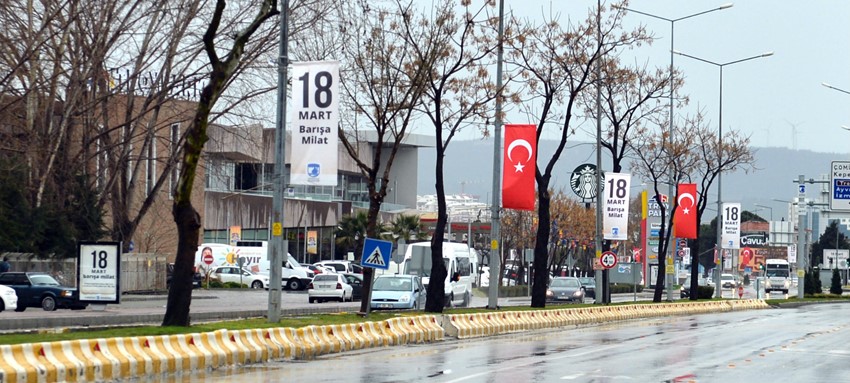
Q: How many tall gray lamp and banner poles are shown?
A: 5